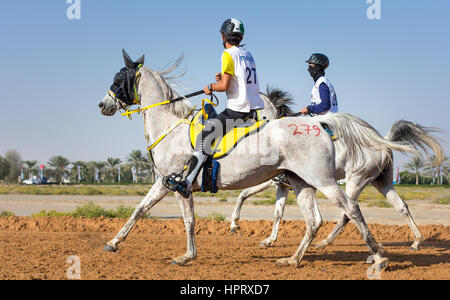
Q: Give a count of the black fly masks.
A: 1